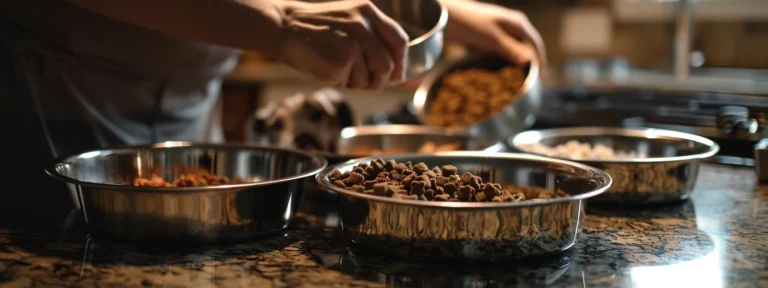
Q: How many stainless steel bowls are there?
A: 6